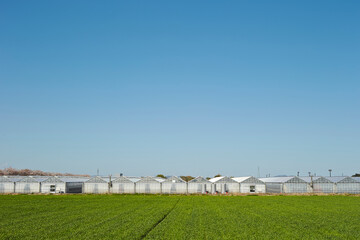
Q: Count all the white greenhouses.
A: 13